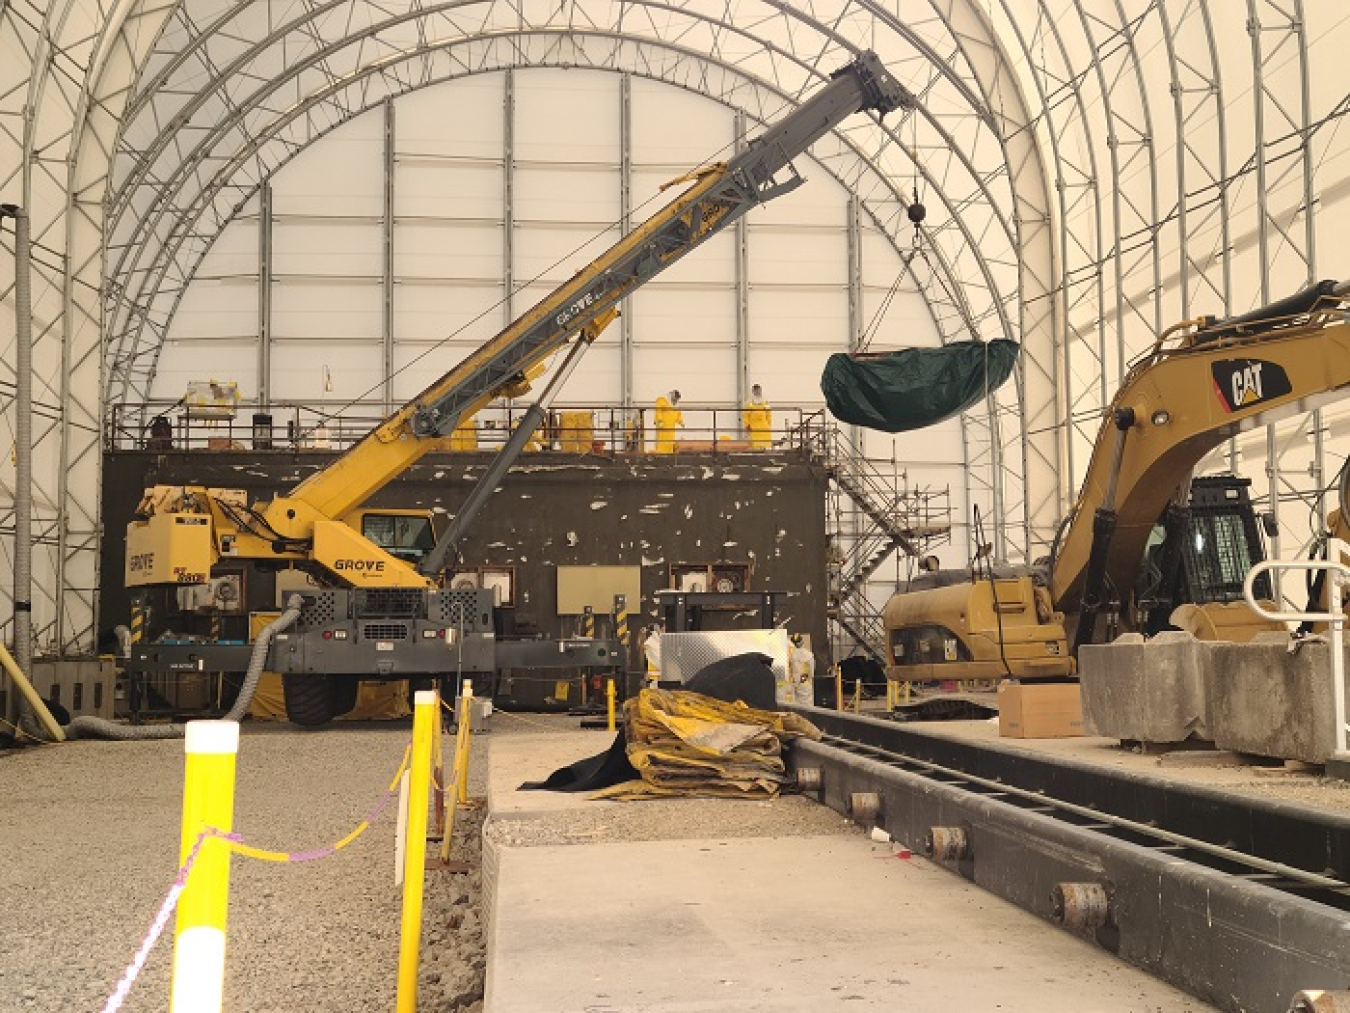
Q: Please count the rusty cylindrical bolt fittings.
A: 5